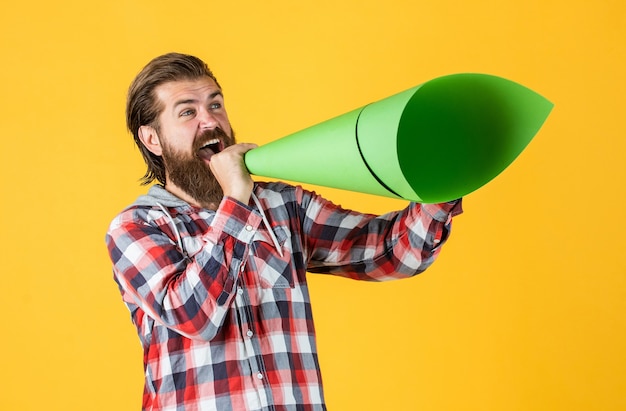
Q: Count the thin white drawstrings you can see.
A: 2